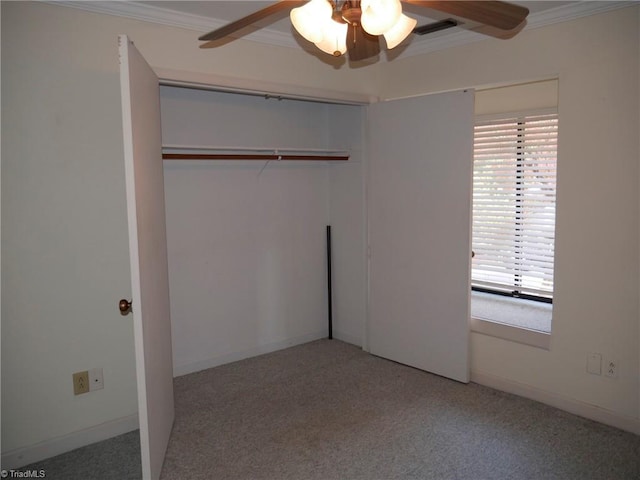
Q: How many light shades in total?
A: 4